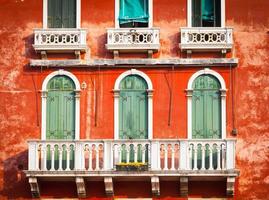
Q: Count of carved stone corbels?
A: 12